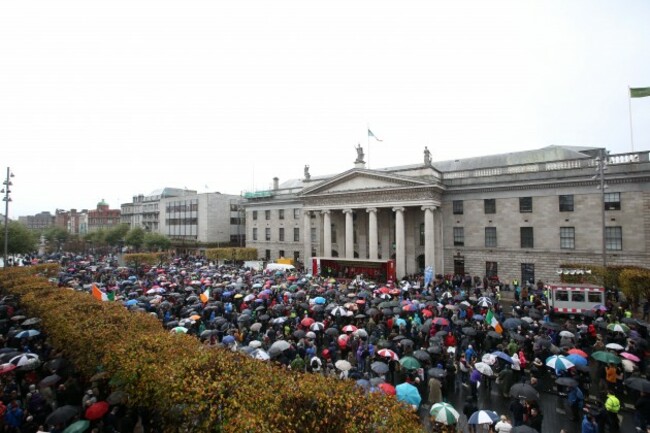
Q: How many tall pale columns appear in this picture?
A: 6